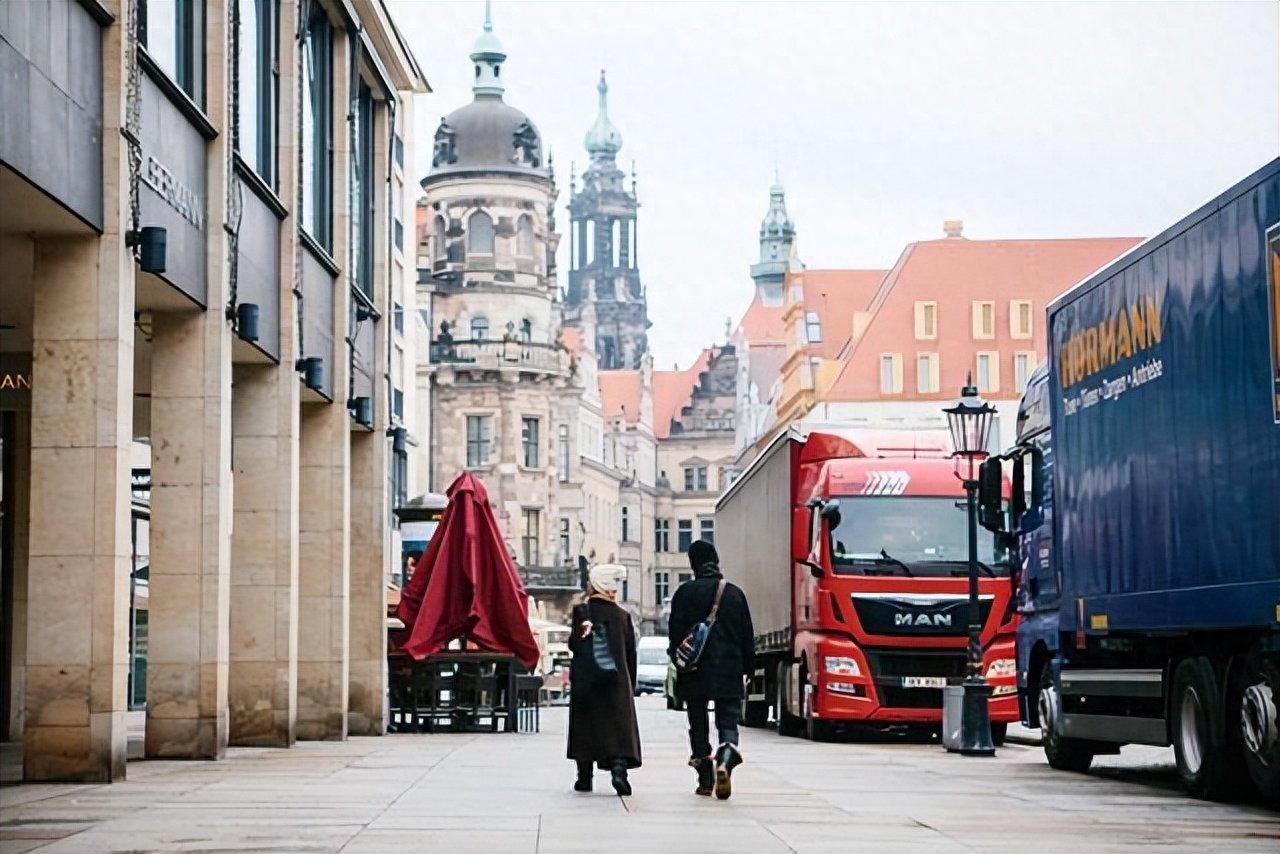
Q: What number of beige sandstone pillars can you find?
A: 5